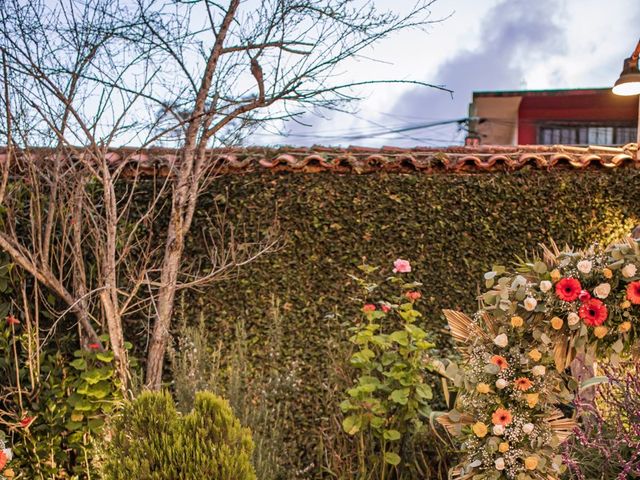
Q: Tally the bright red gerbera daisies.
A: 3